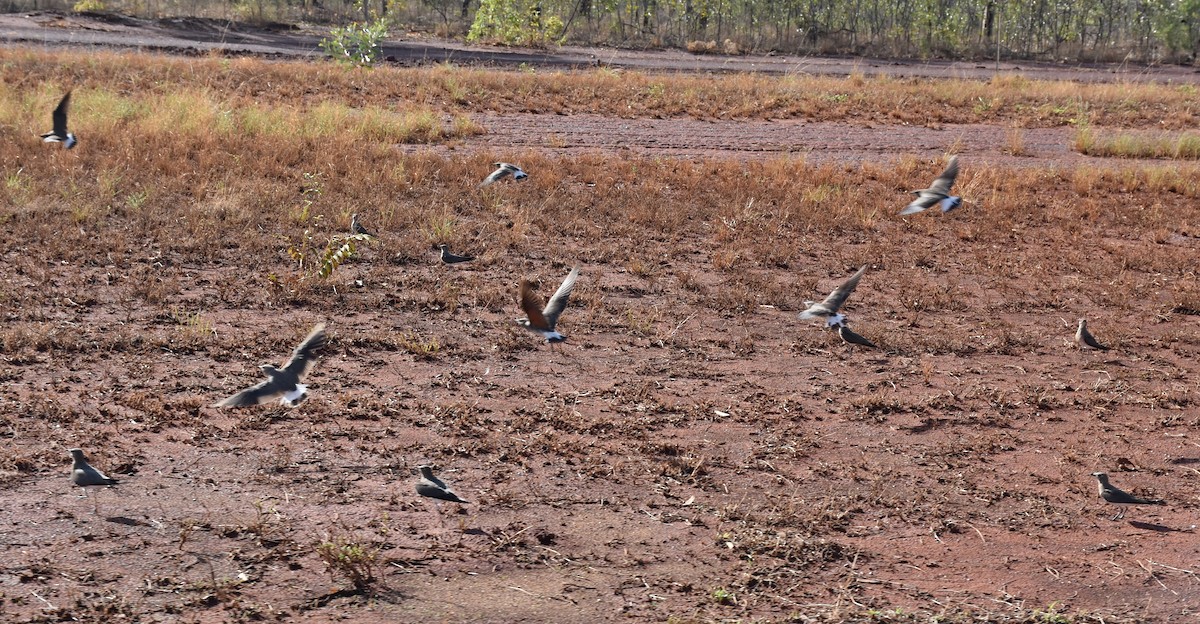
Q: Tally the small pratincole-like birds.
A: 13